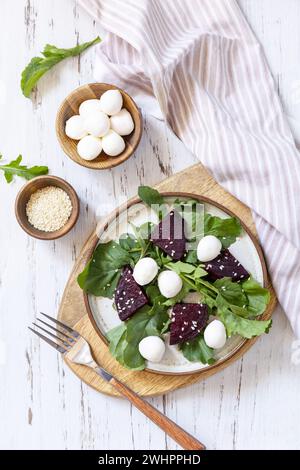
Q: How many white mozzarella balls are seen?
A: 12